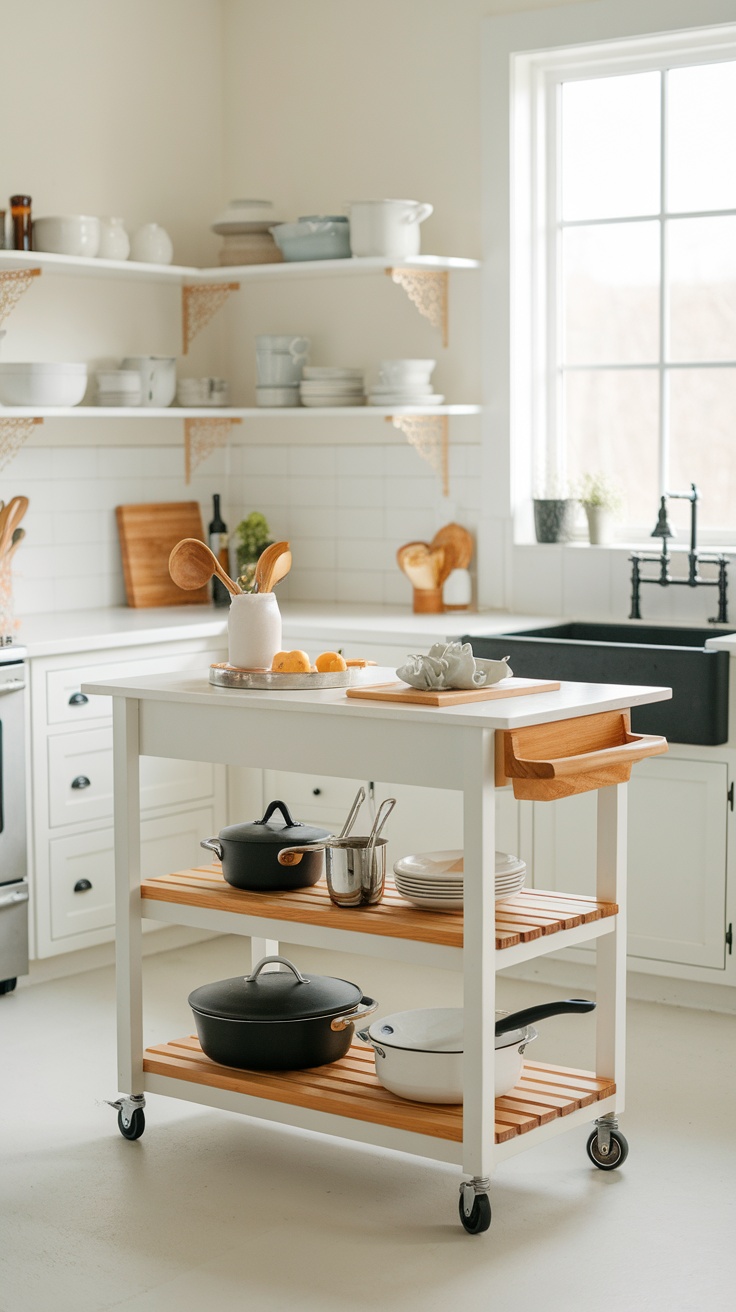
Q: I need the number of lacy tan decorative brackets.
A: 6